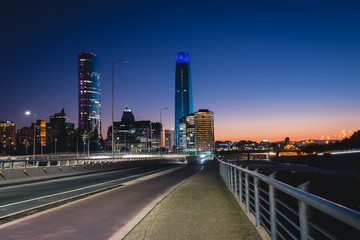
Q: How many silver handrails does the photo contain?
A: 1